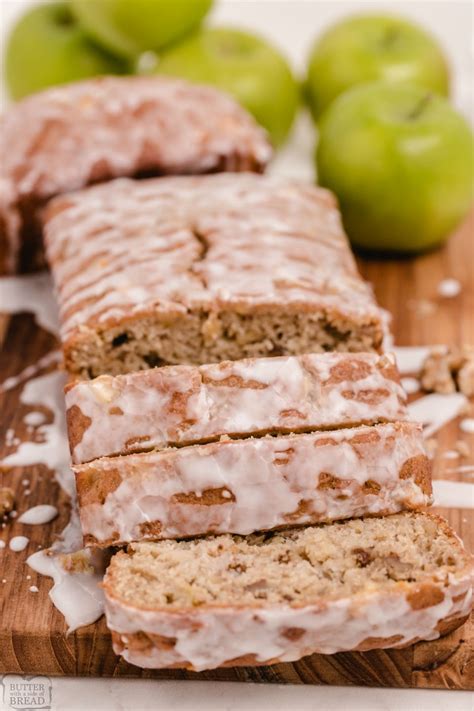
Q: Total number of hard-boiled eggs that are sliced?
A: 0